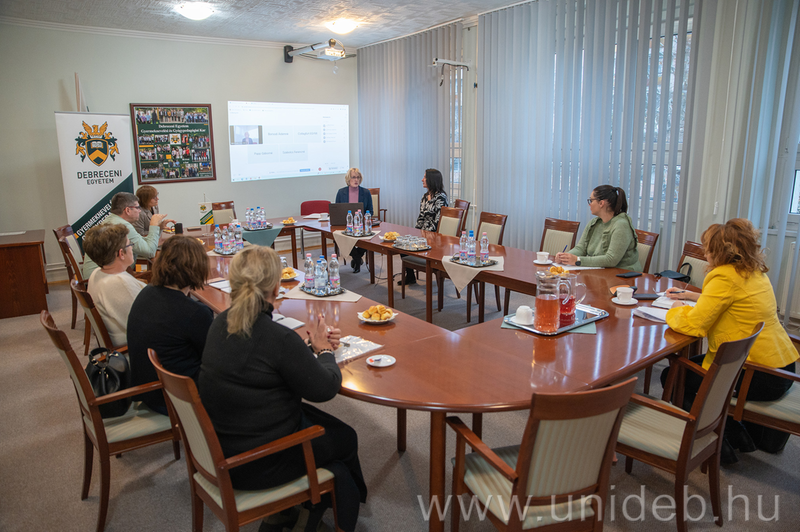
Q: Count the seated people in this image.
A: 9